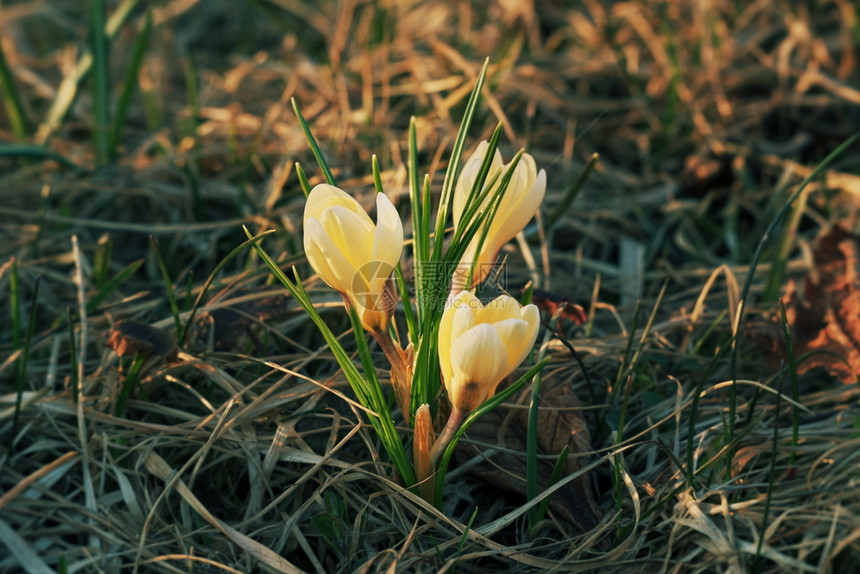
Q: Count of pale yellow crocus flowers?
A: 3